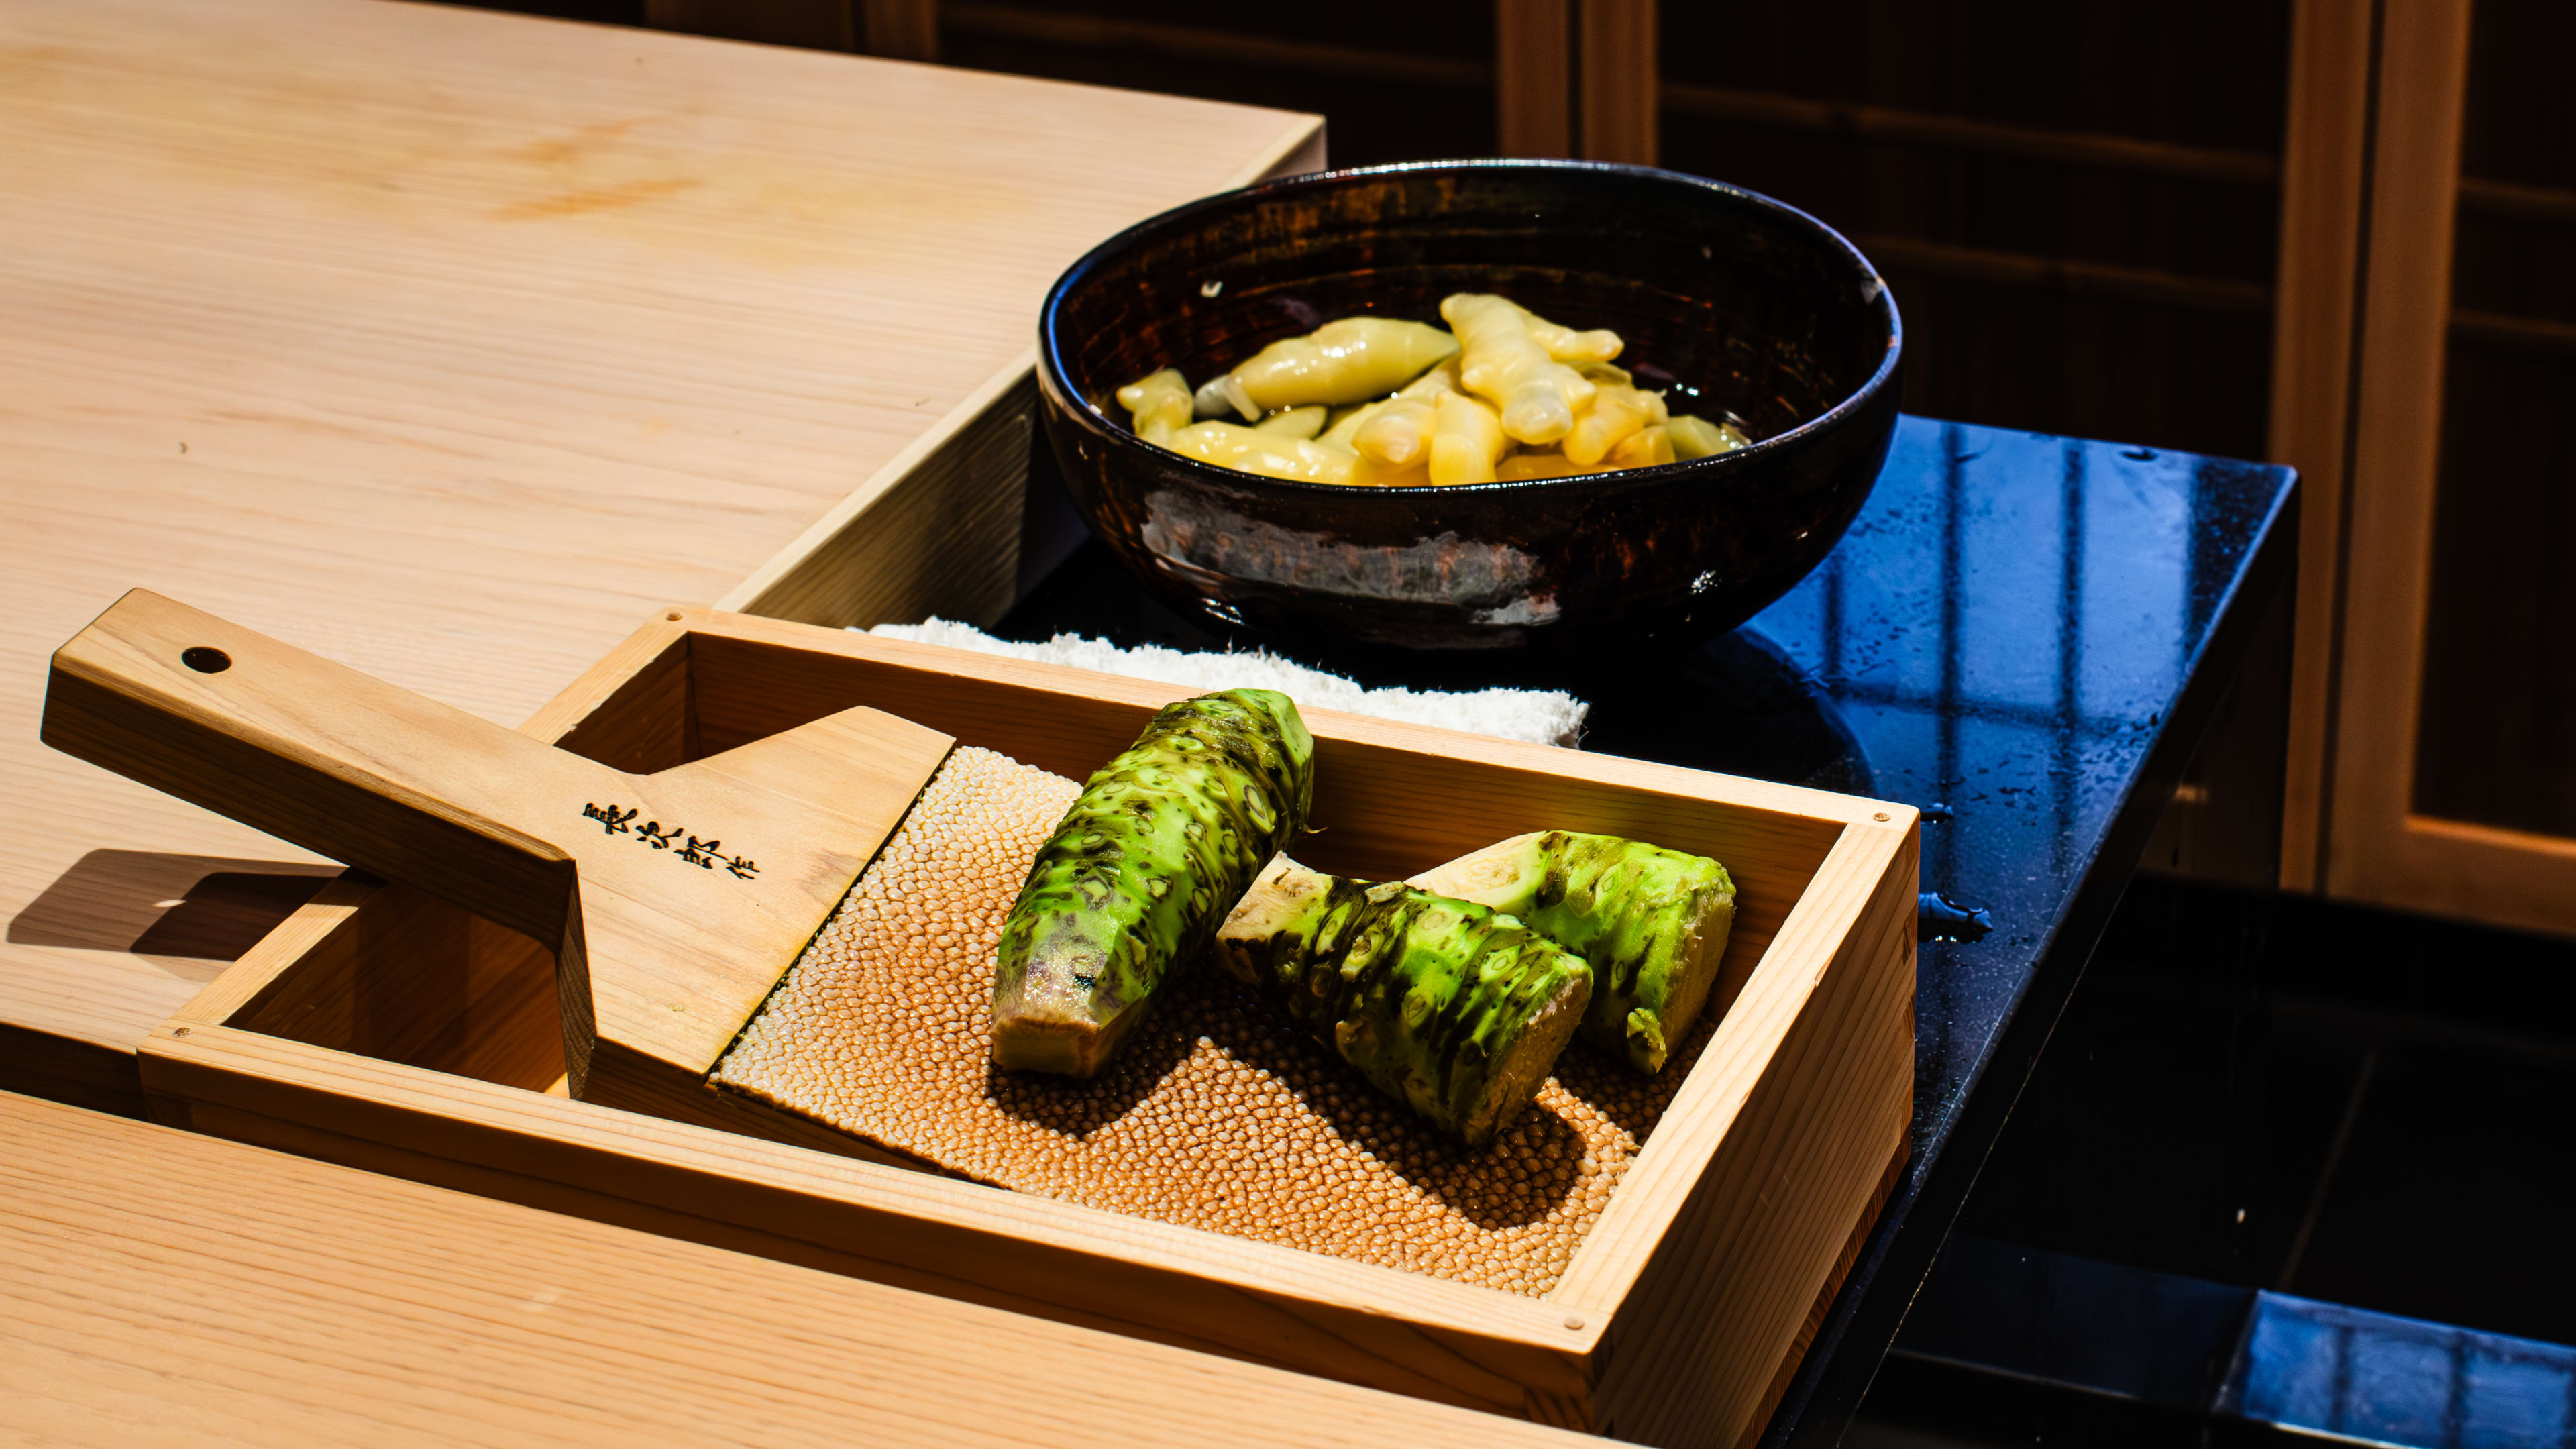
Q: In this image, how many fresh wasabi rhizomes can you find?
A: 3